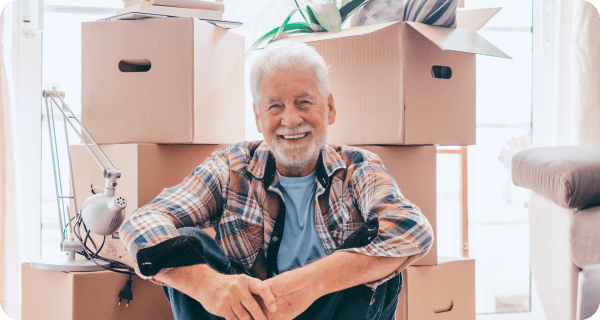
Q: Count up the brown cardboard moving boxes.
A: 6